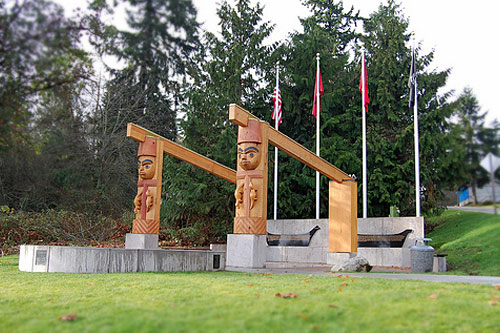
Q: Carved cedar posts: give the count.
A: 2